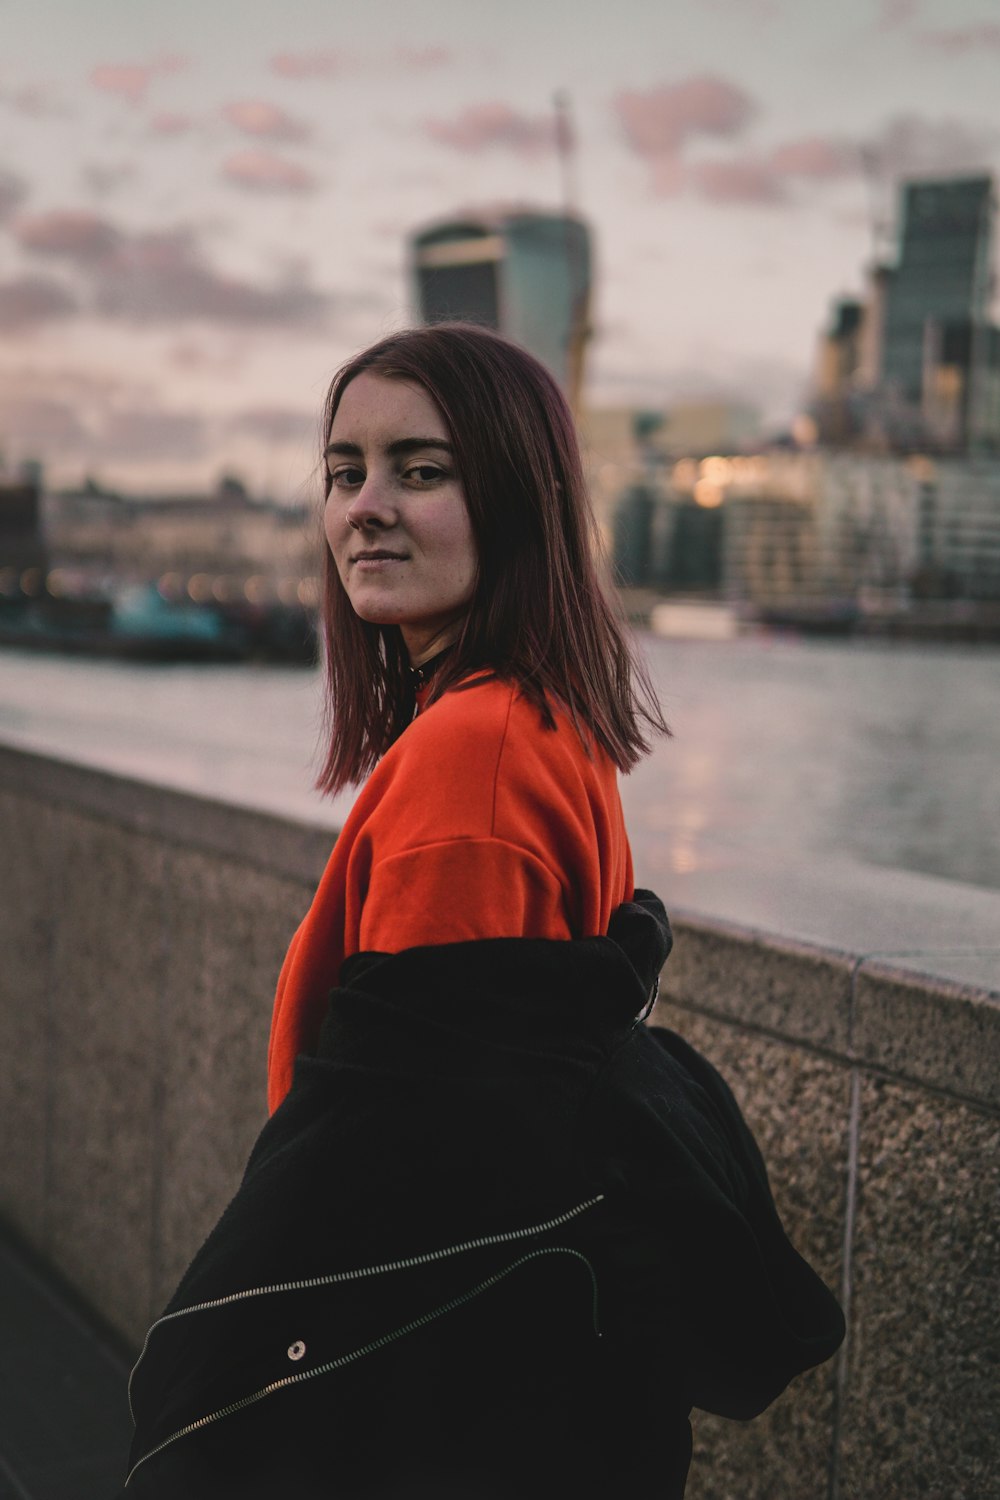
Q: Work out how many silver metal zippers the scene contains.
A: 2